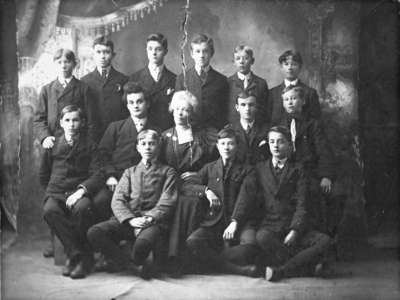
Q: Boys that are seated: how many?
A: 7